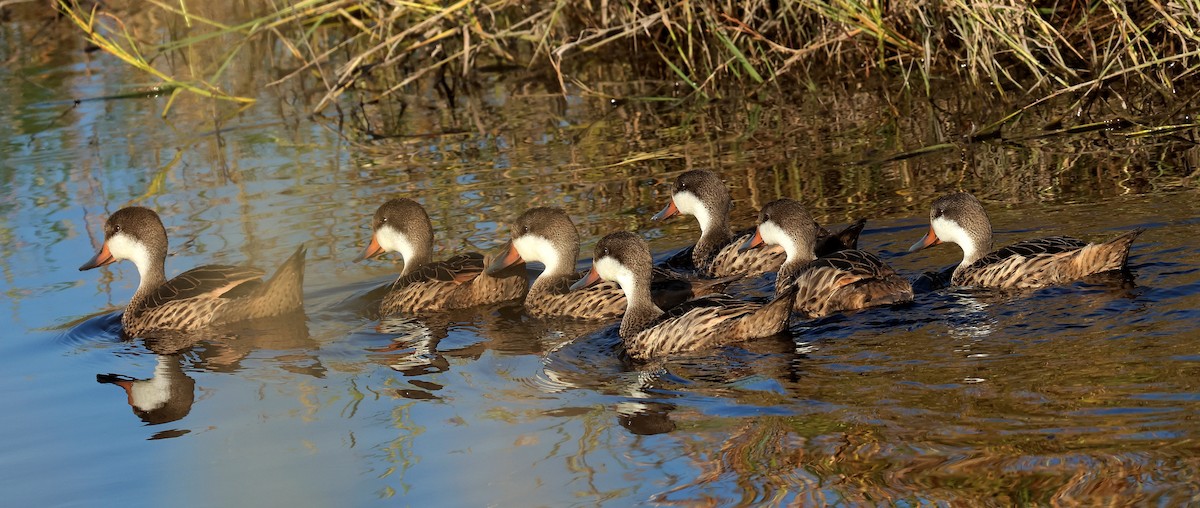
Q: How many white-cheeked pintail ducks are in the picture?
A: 7